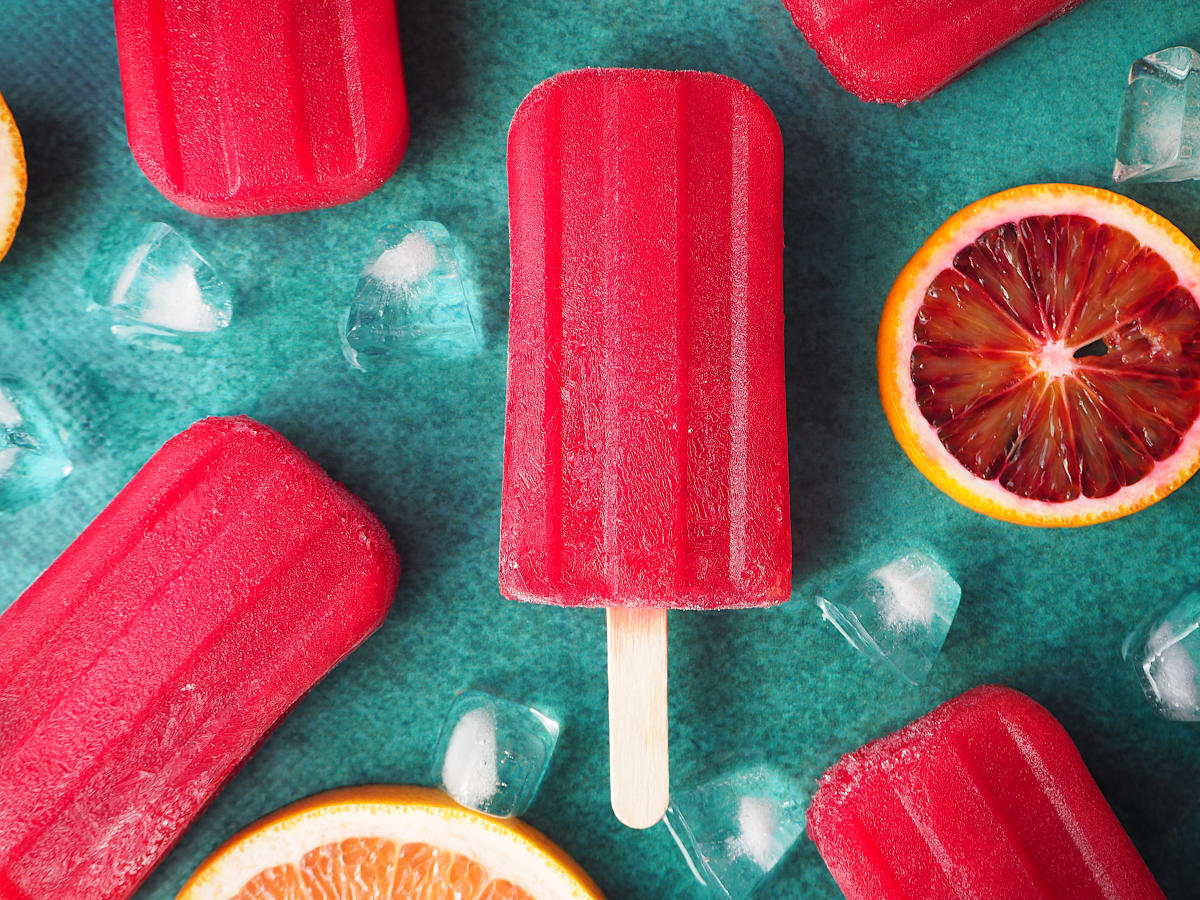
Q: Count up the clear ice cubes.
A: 8